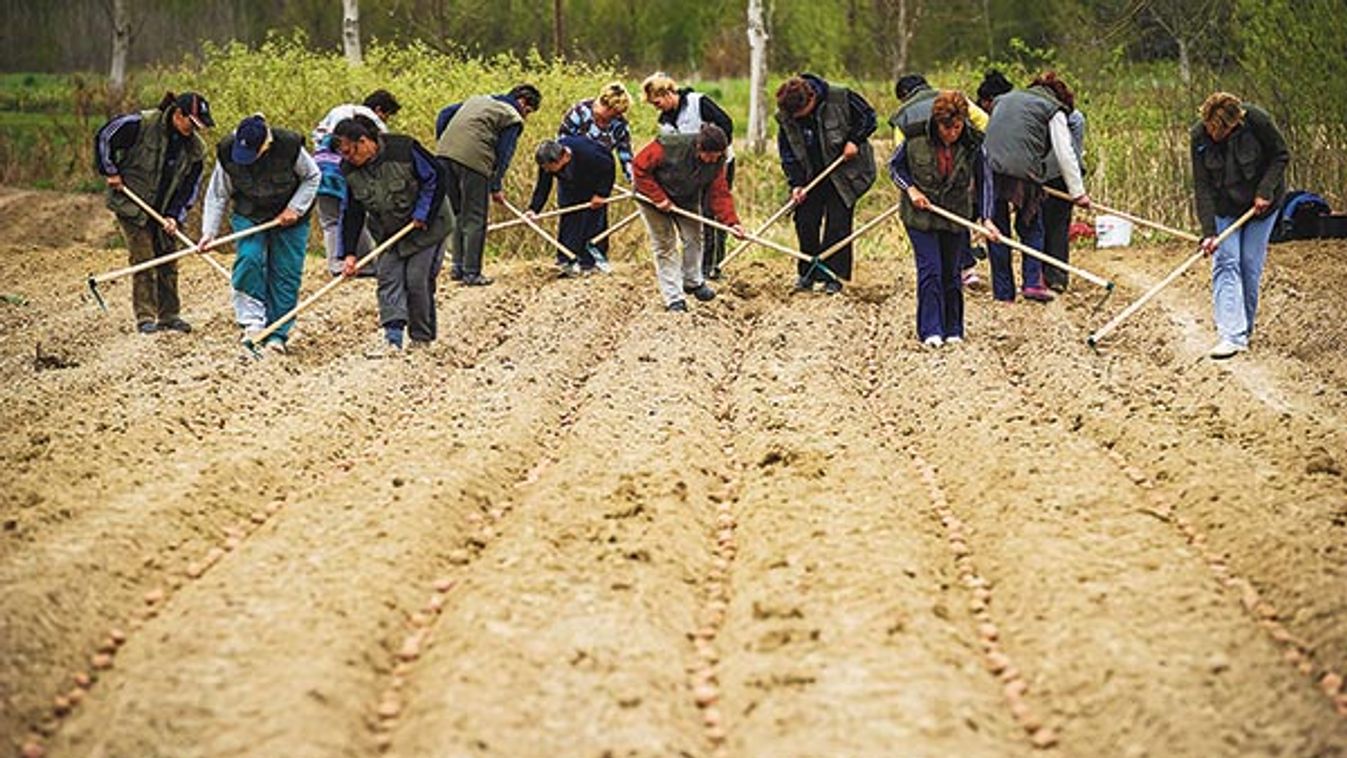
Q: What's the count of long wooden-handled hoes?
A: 12